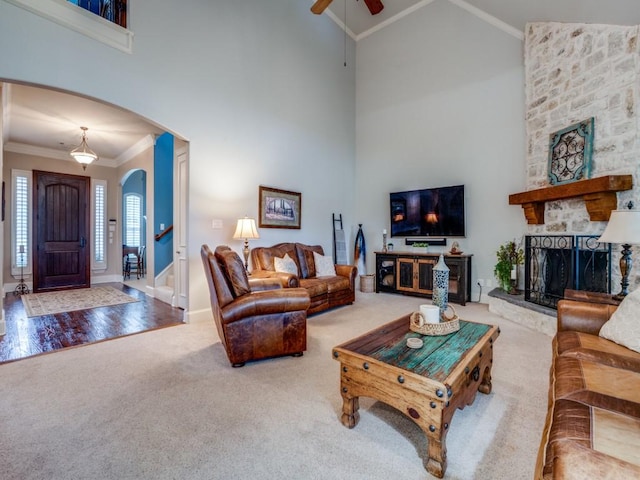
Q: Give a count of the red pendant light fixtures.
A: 0